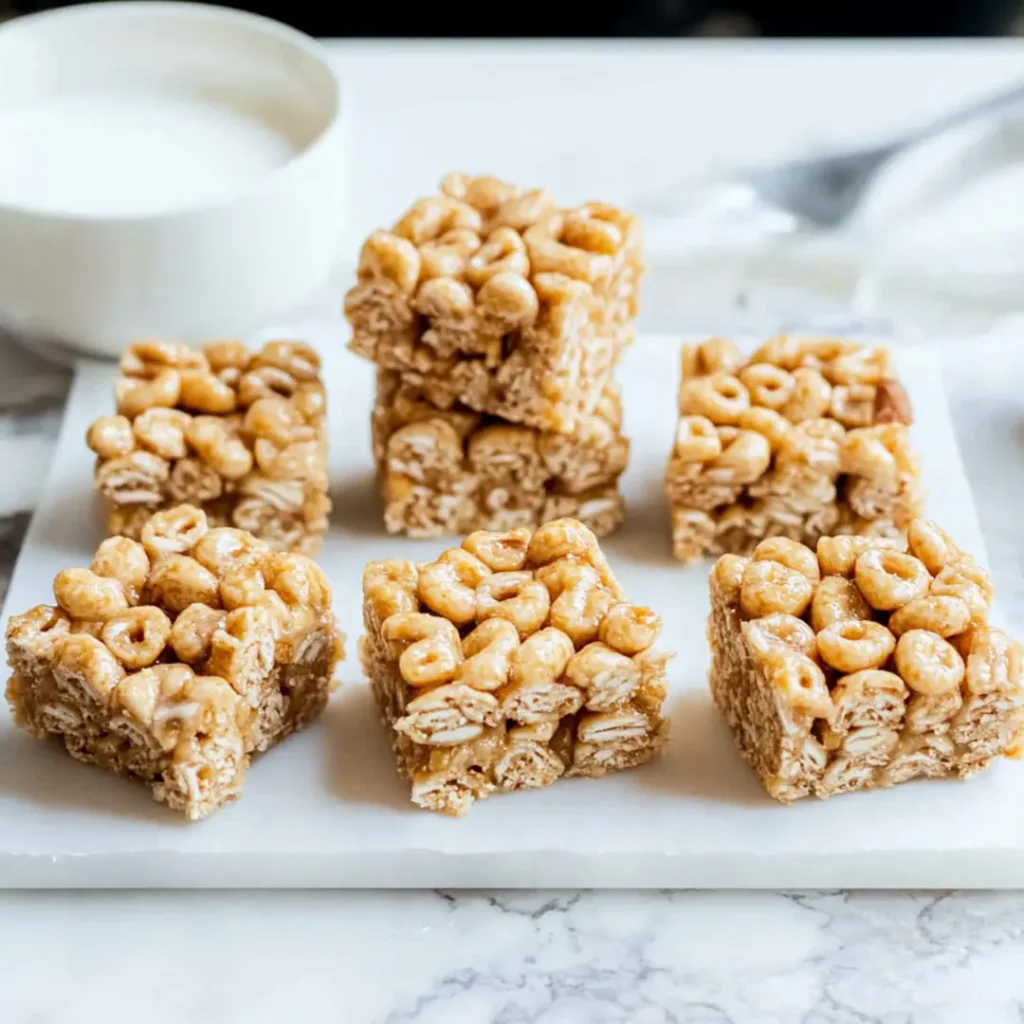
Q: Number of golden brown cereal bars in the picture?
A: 7